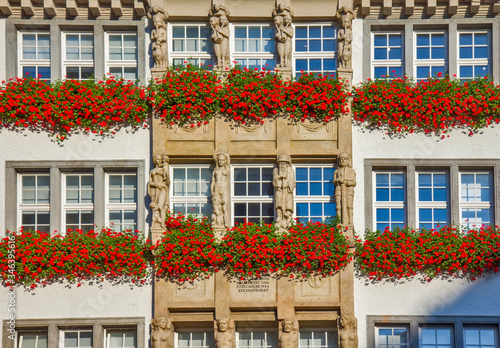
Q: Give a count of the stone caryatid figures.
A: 12